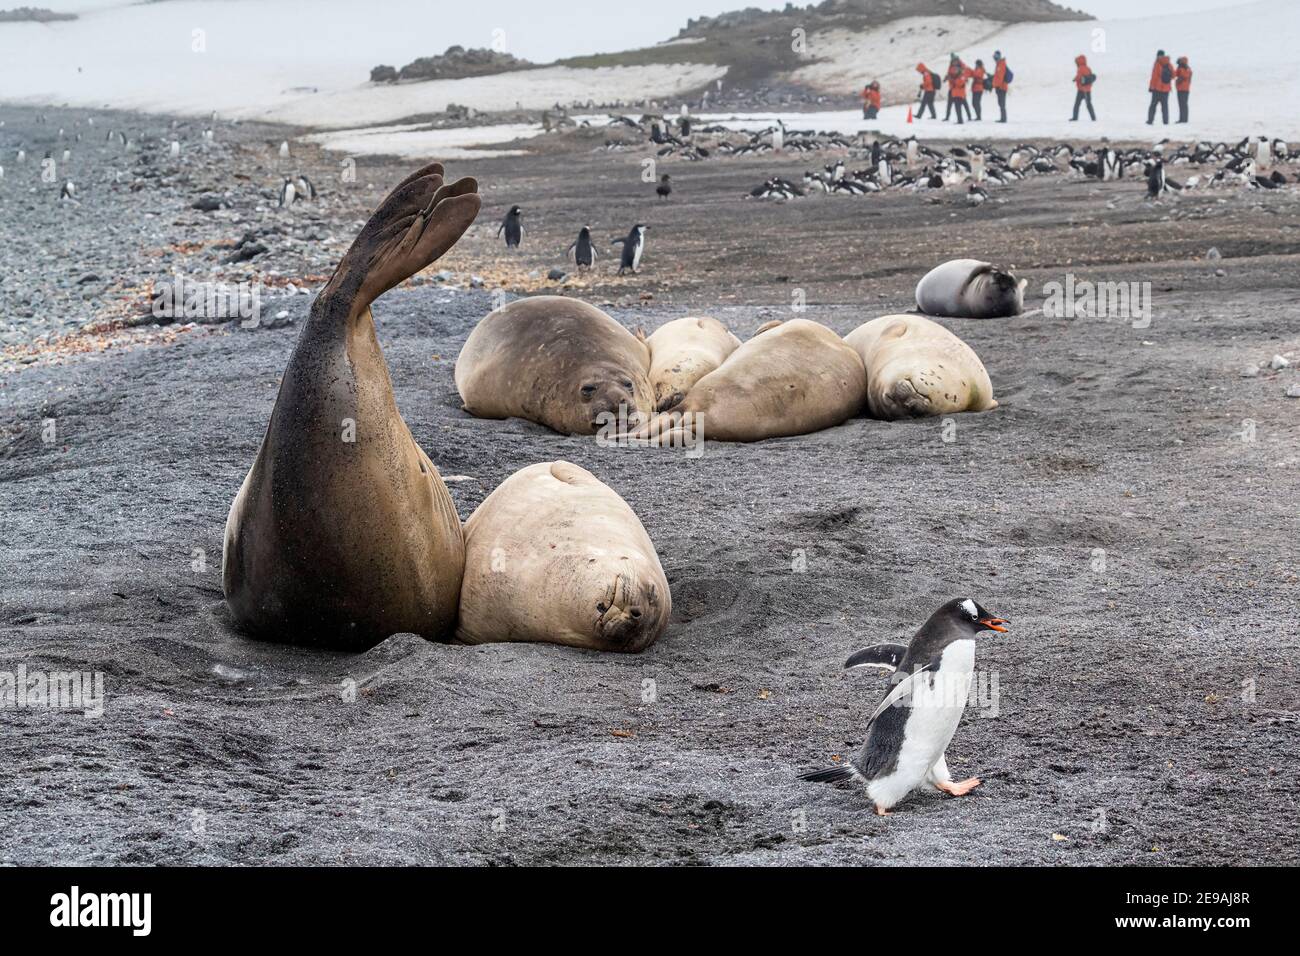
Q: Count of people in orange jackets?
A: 9